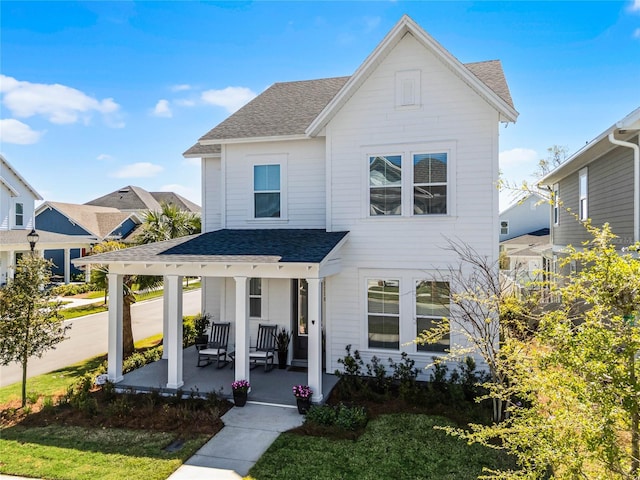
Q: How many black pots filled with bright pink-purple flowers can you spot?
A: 2